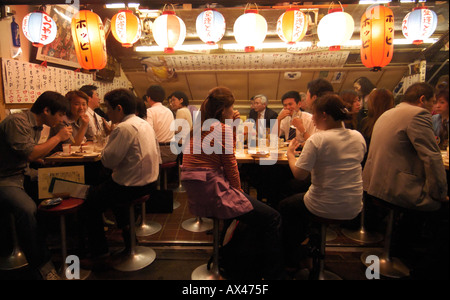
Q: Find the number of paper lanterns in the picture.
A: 10